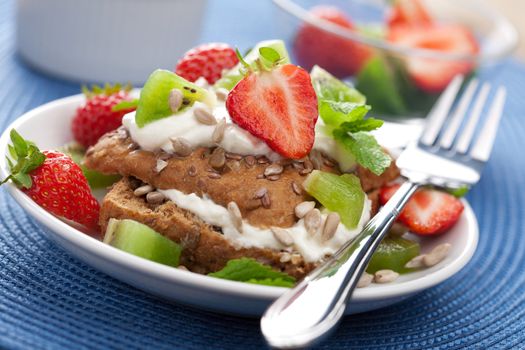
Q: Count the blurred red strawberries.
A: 3